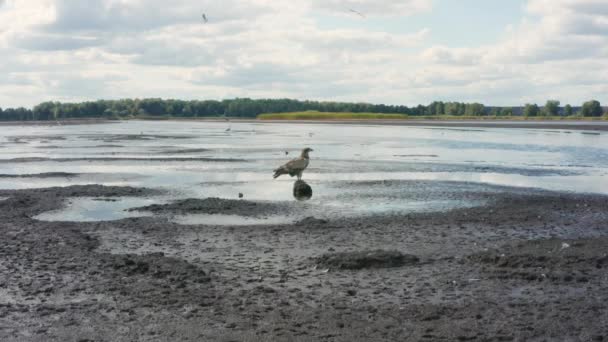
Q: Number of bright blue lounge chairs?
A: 0